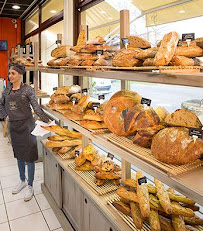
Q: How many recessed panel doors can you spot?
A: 3